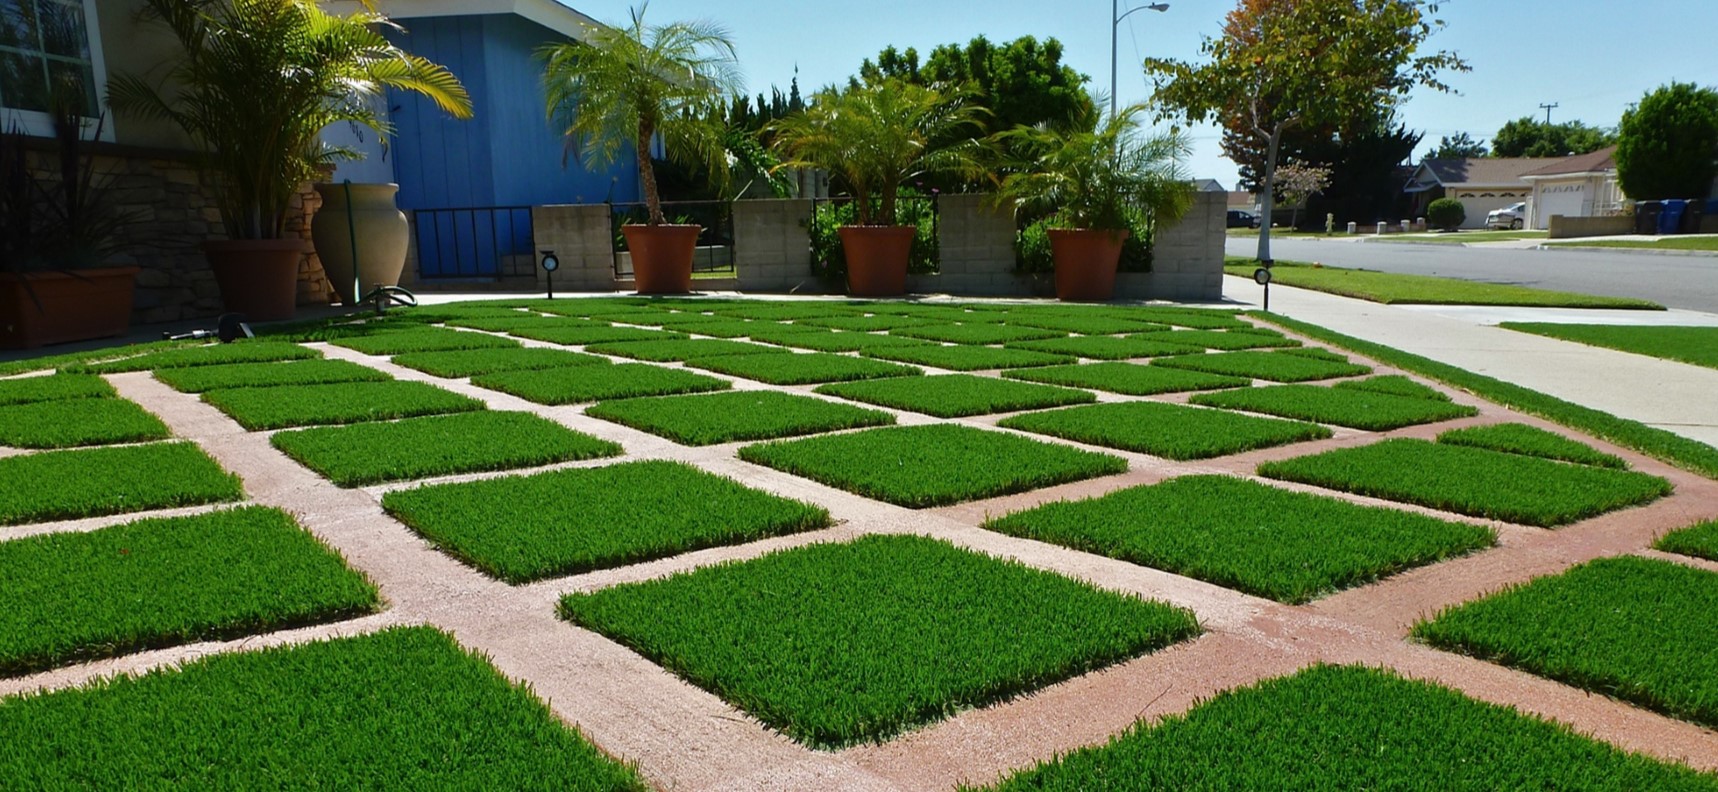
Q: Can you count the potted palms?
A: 4